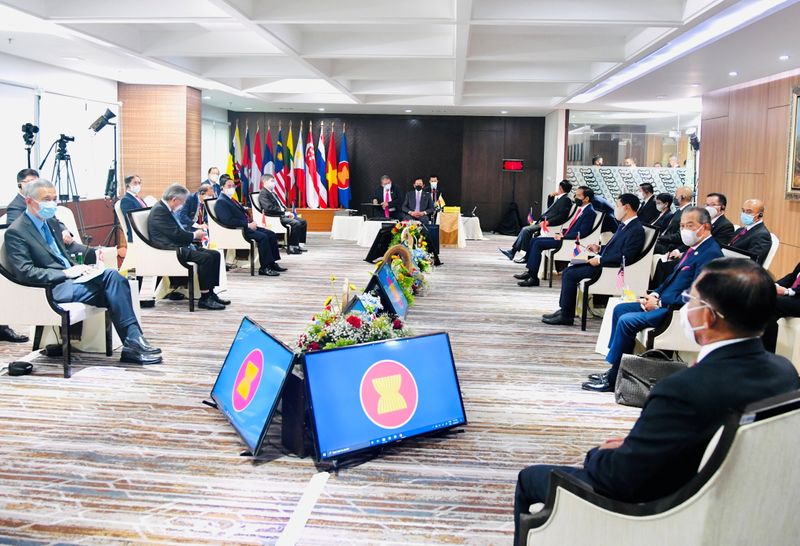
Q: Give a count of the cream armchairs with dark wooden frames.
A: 9